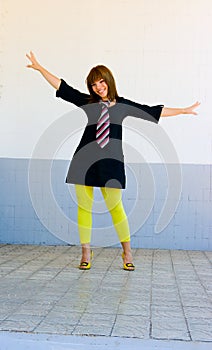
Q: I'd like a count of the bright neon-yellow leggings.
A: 1